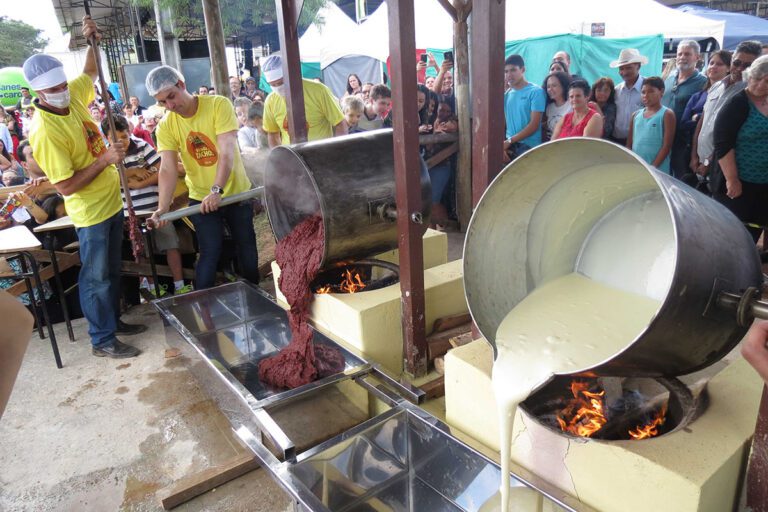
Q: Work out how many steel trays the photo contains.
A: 2